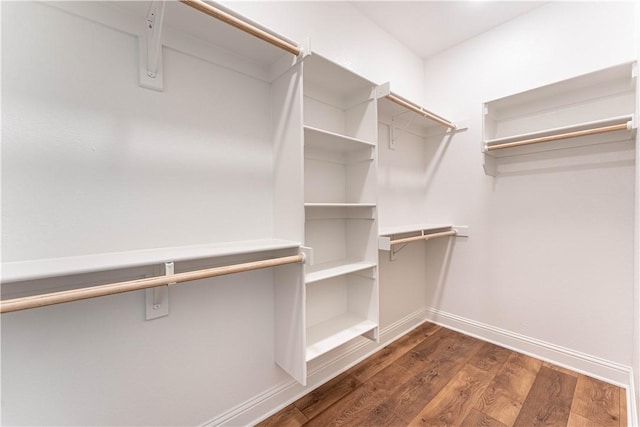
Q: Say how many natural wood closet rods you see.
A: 5